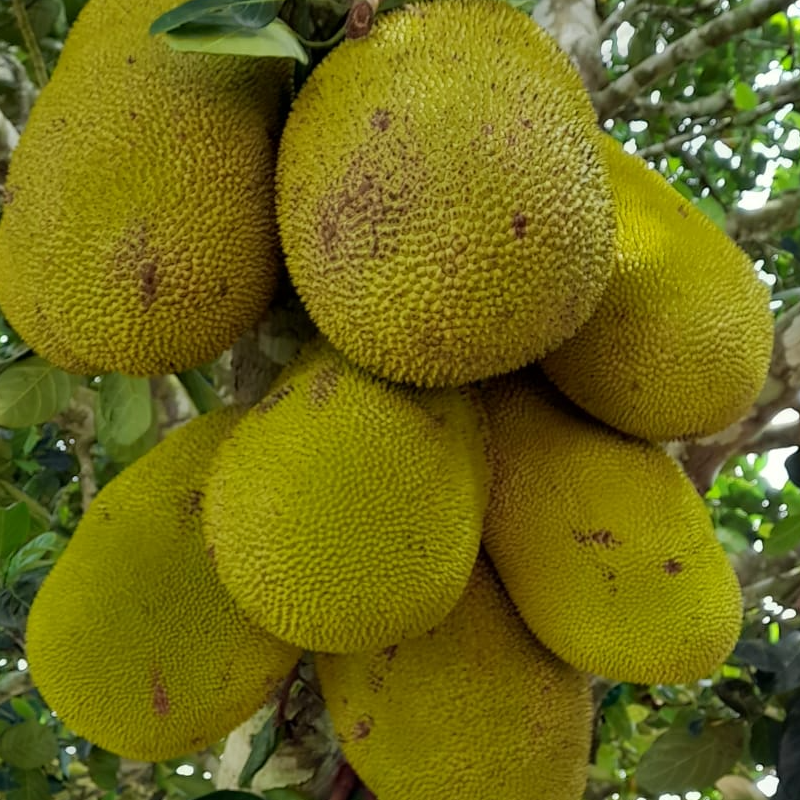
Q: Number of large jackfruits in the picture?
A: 7